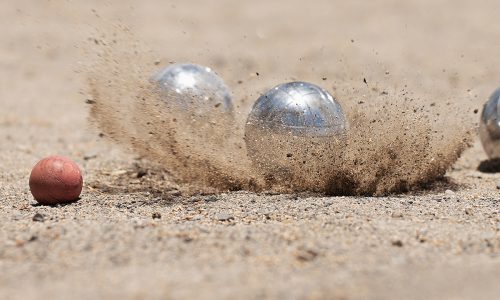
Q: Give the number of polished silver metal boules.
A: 3